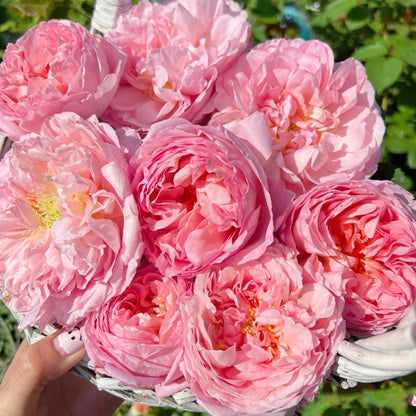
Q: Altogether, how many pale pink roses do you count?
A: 8